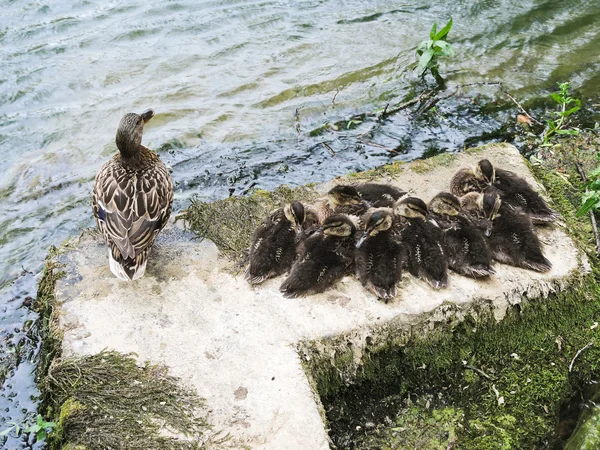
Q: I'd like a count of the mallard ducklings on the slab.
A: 8